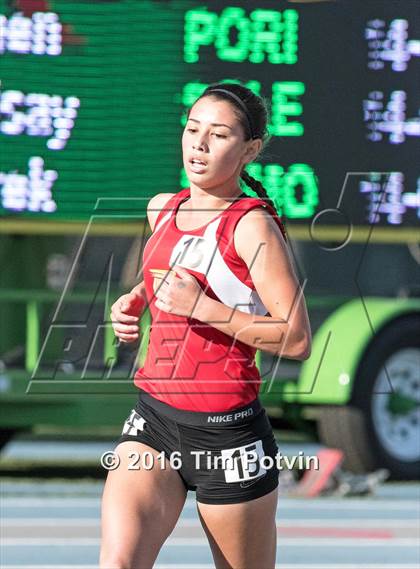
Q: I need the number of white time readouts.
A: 3